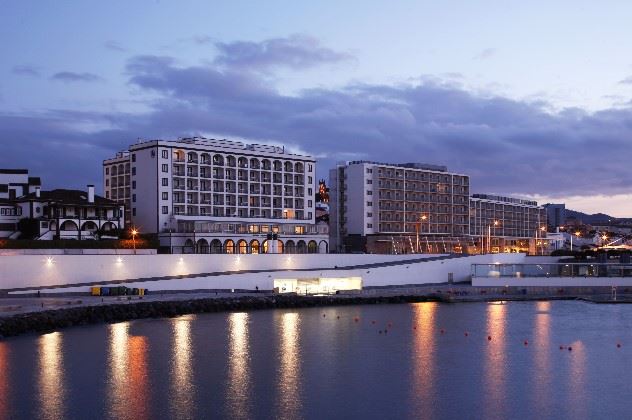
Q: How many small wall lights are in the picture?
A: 5